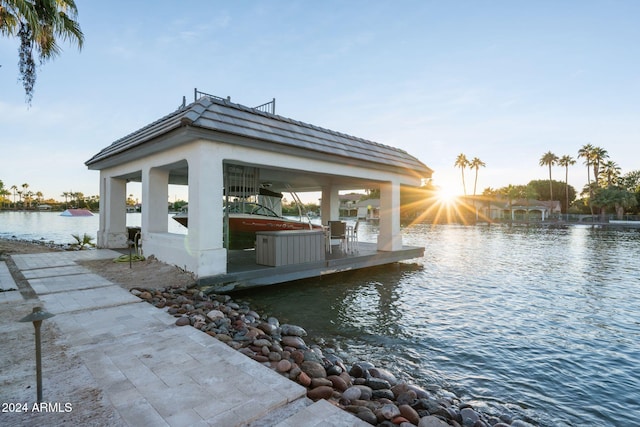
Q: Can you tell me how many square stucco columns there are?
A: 5